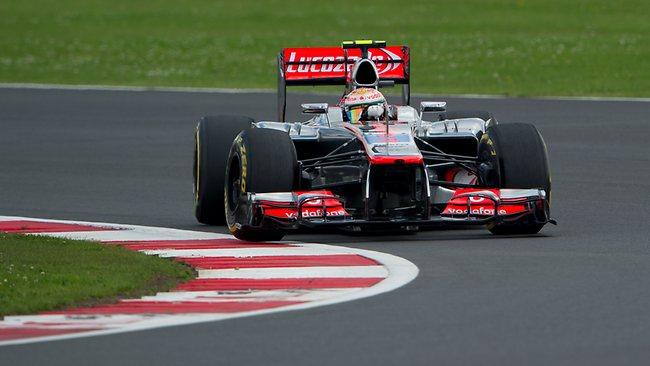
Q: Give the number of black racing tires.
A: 4